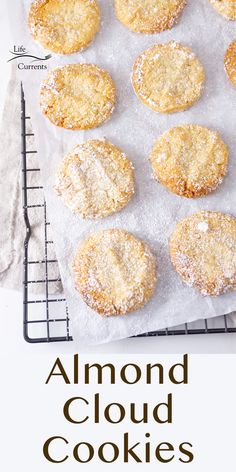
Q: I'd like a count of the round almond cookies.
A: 10